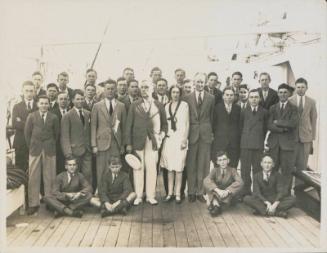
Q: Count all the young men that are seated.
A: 4